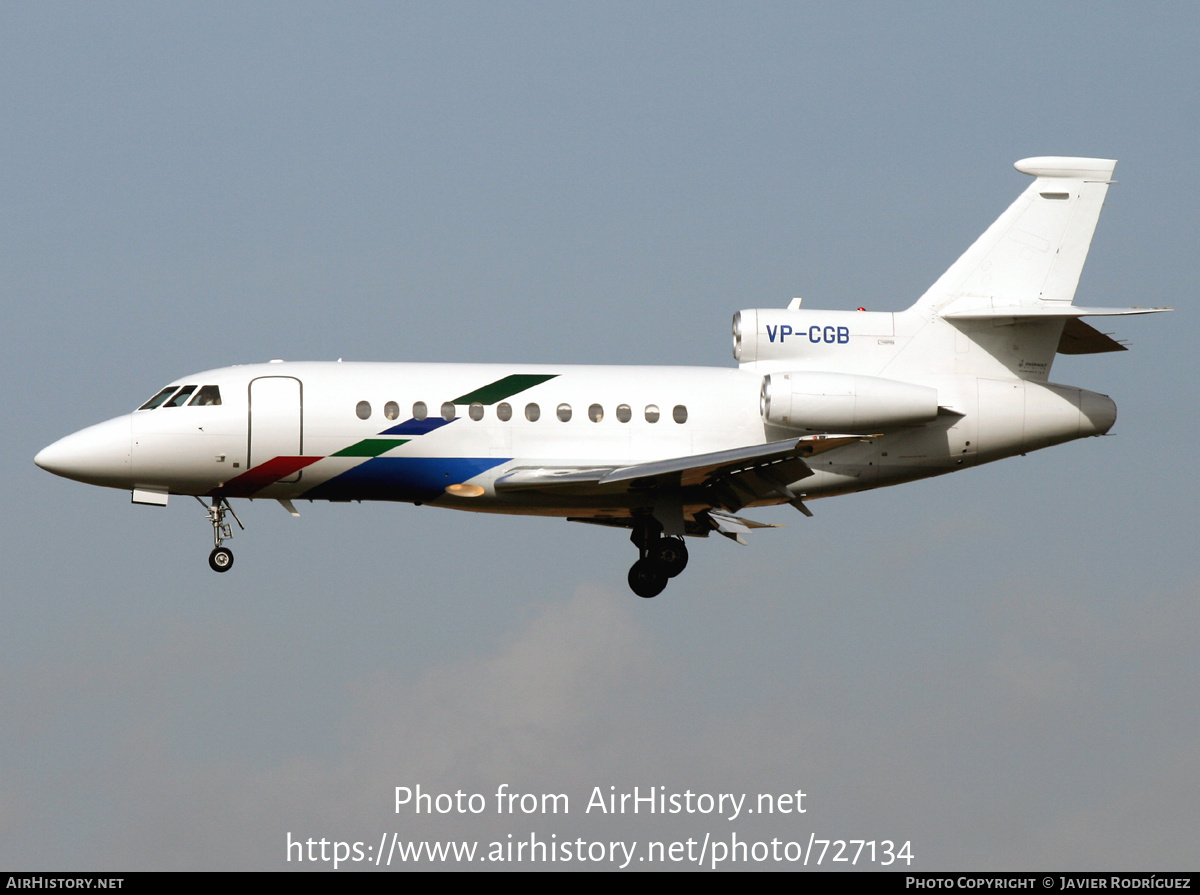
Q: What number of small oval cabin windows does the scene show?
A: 12